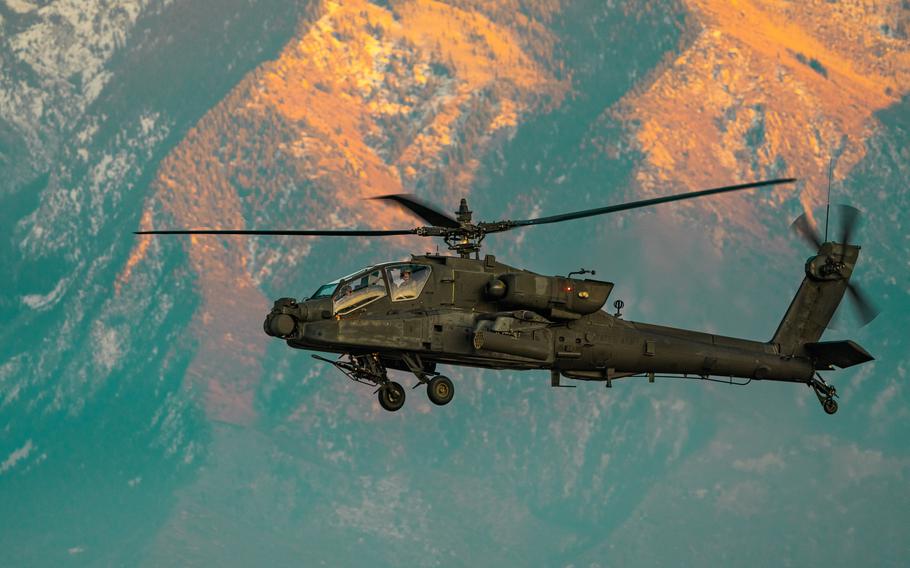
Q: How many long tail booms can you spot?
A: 1